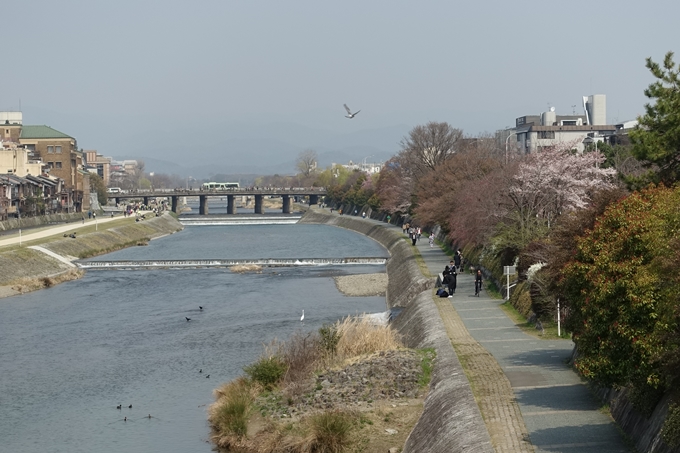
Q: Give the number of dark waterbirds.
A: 8